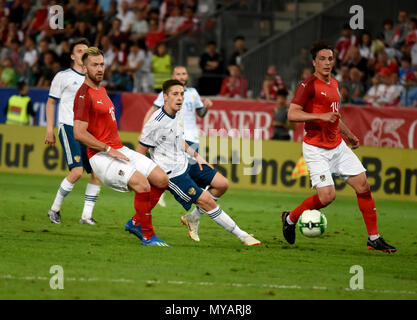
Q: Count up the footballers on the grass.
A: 5